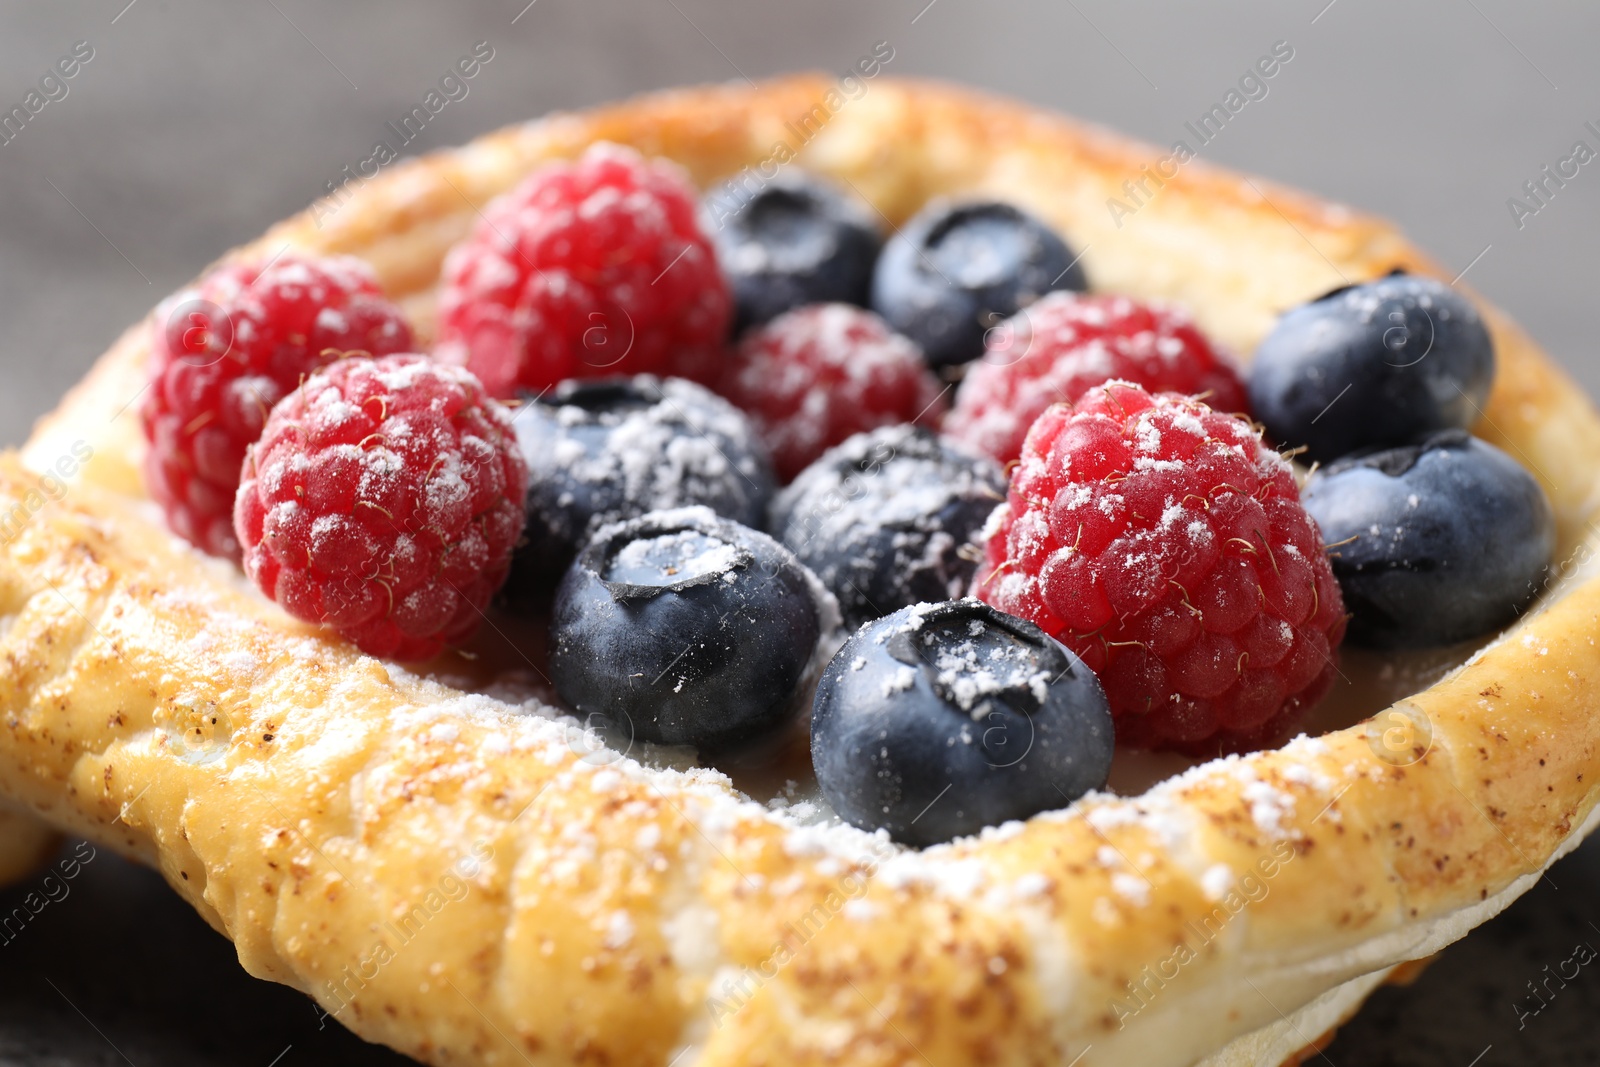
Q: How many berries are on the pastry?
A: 14